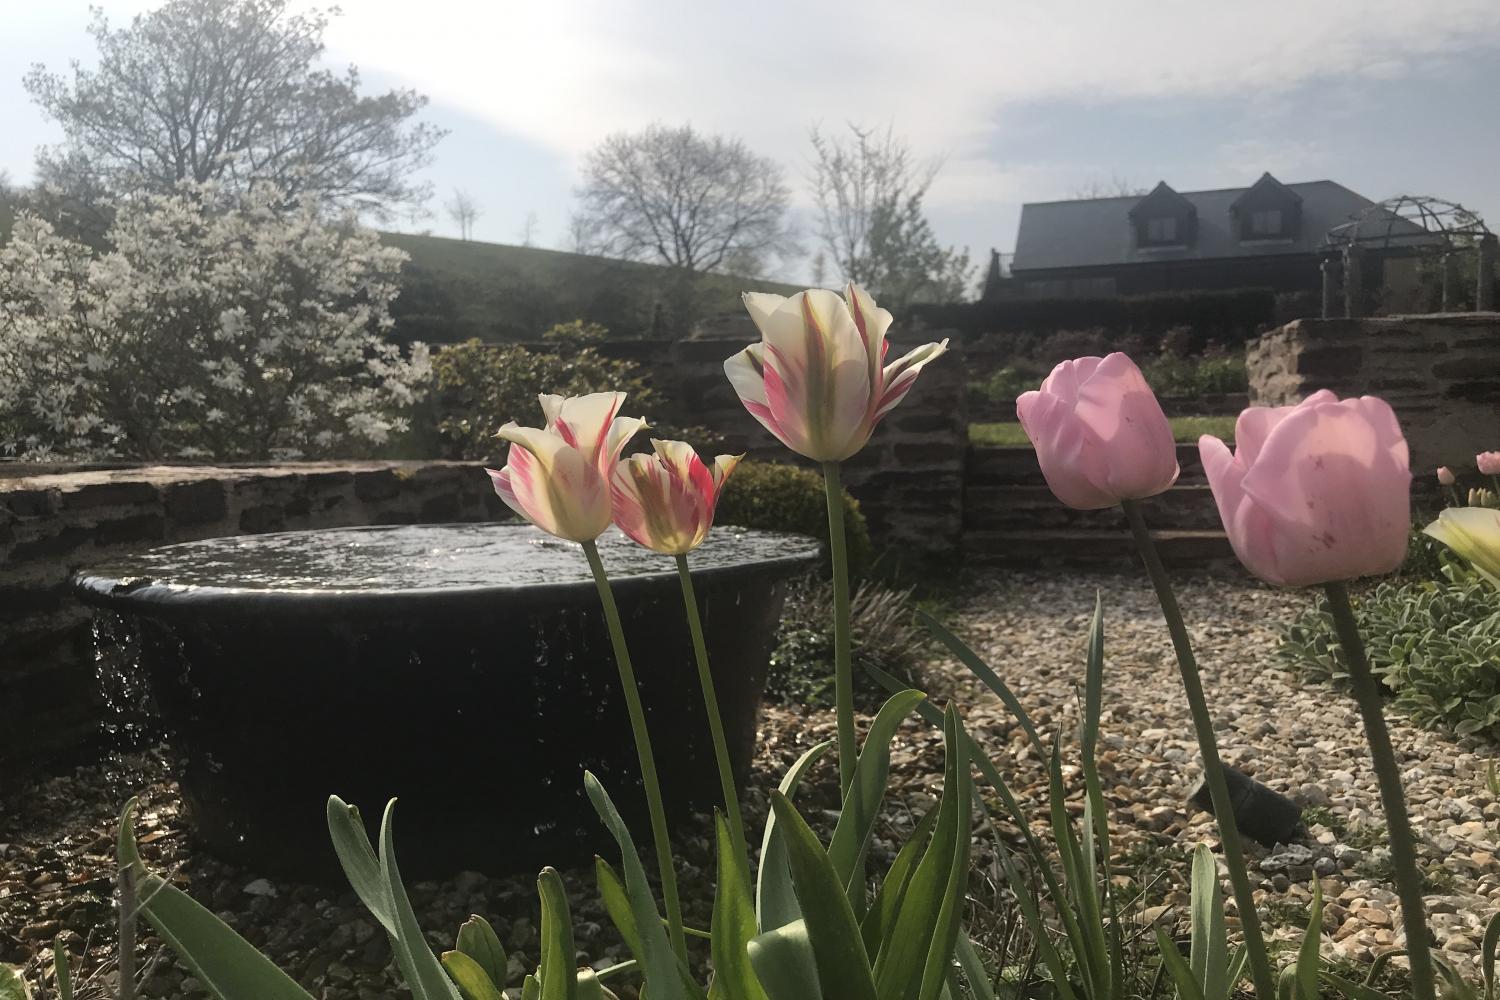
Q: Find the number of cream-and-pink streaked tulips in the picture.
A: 3